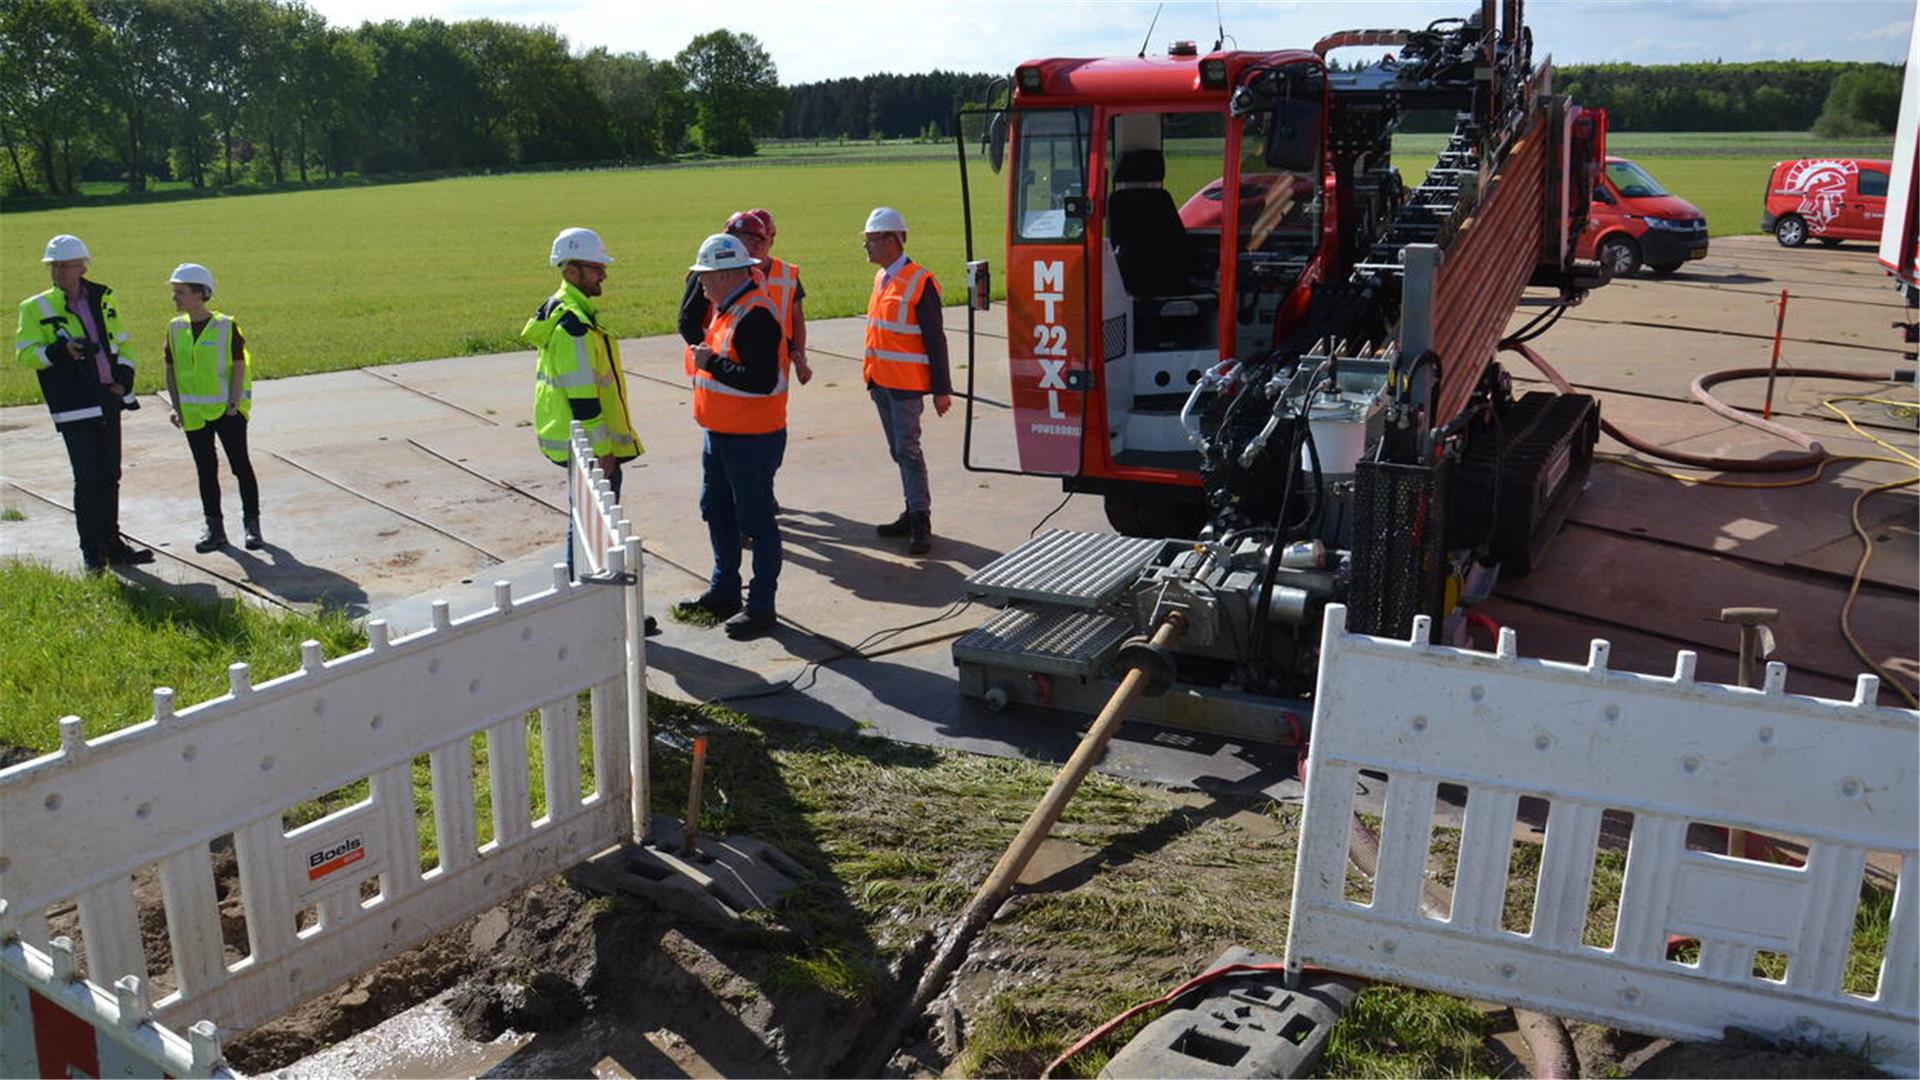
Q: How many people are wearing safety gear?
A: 7